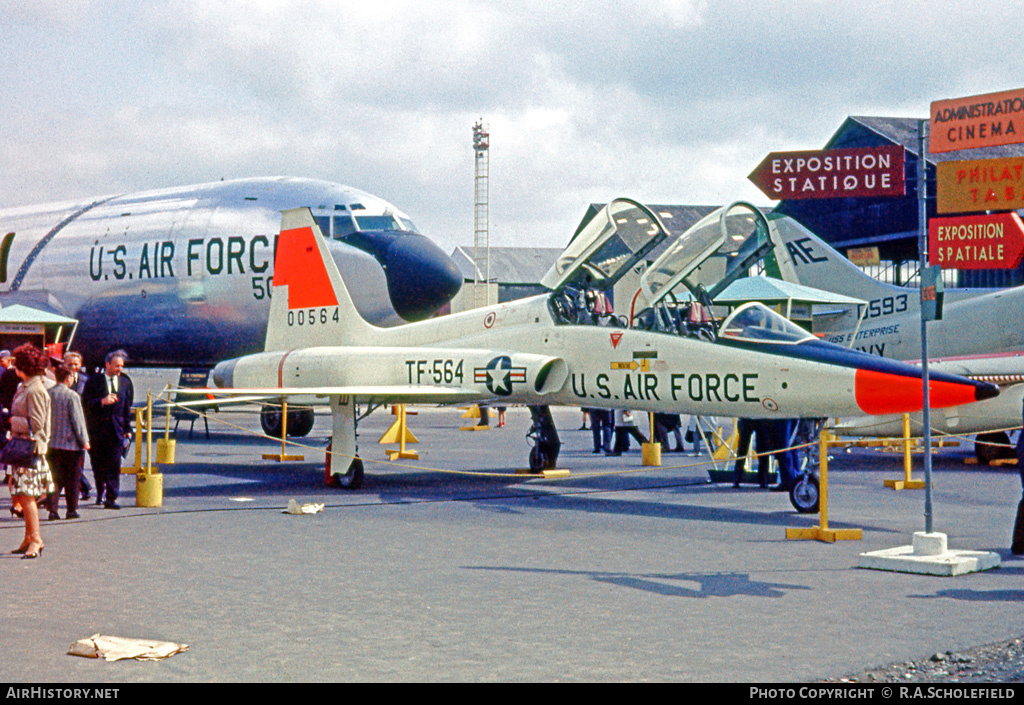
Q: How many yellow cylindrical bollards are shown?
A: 3